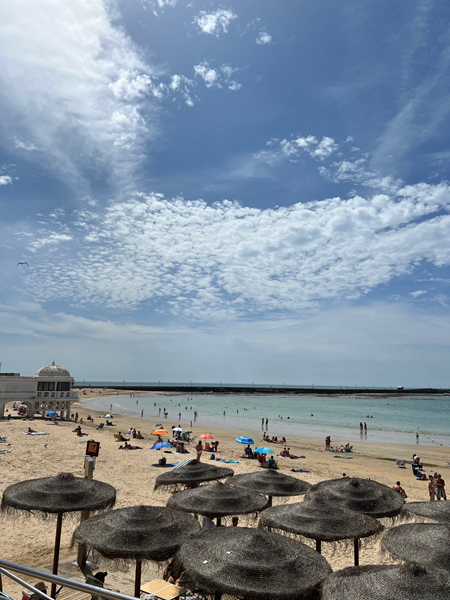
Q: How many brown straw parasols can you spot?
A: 11